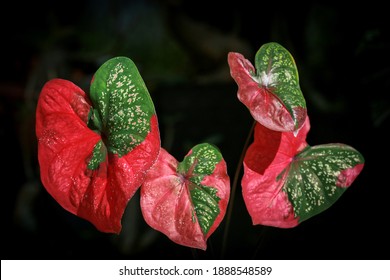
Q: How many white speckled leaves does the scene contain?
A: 4